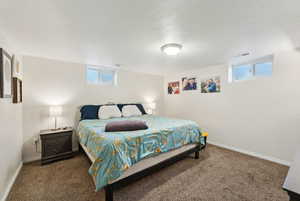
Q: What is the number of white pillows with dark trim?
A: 2